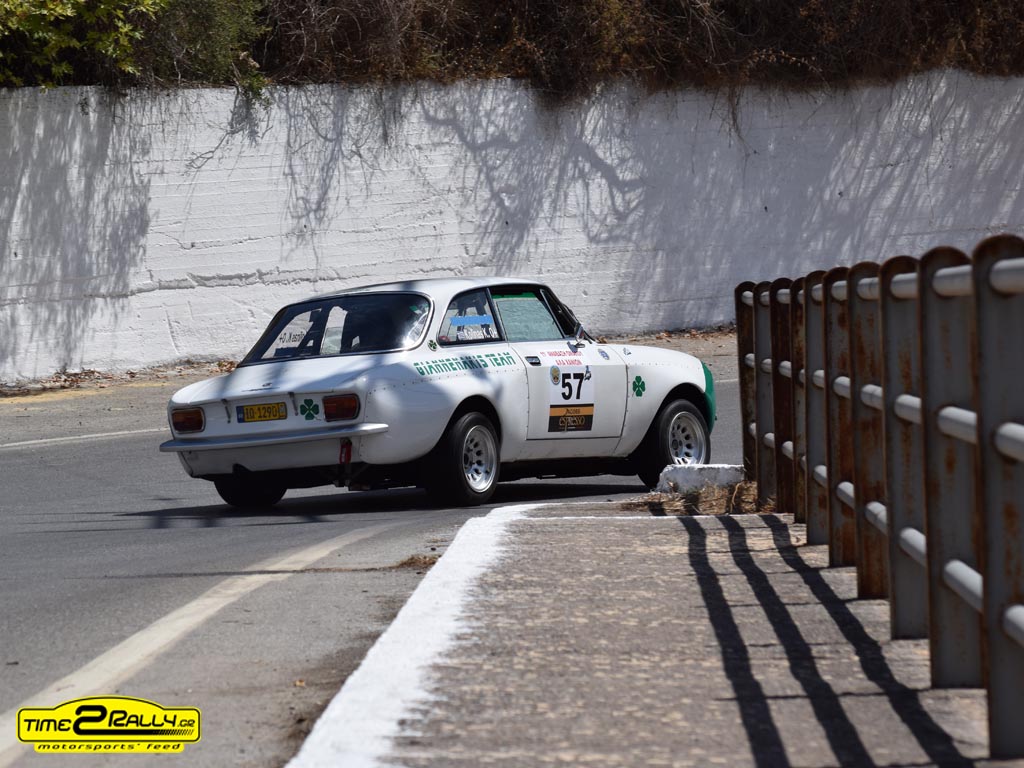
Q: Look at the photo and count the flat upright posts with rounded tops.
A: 10